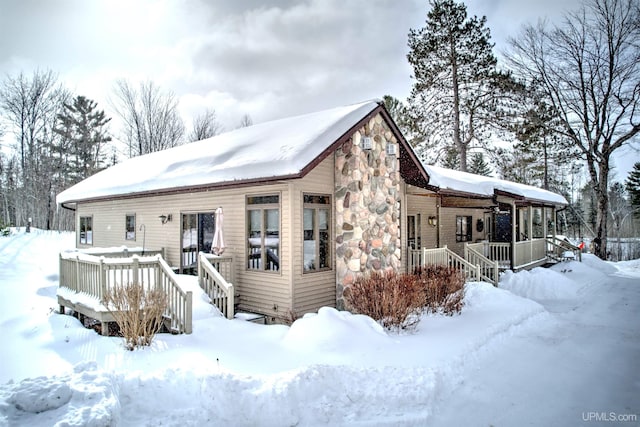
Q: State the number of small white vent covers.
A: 2